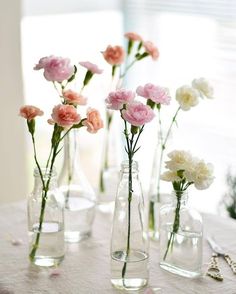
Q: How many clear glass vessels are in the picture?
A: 6